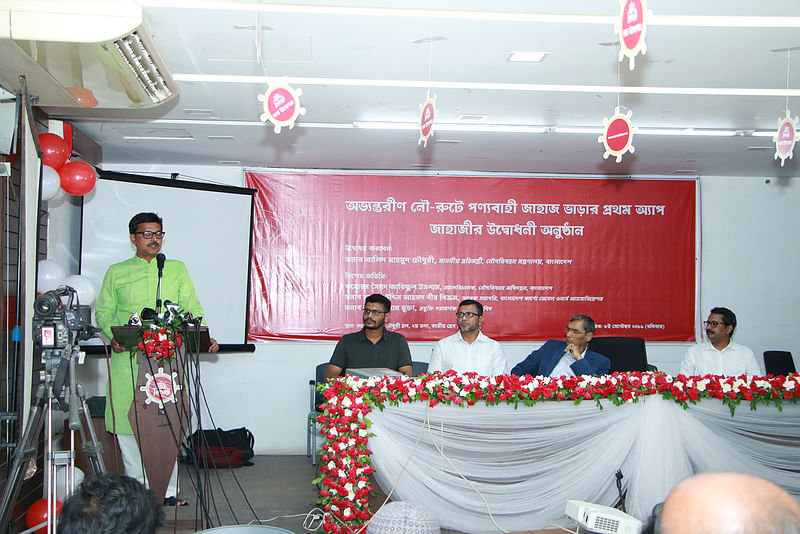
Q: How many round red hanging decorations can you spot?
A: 5